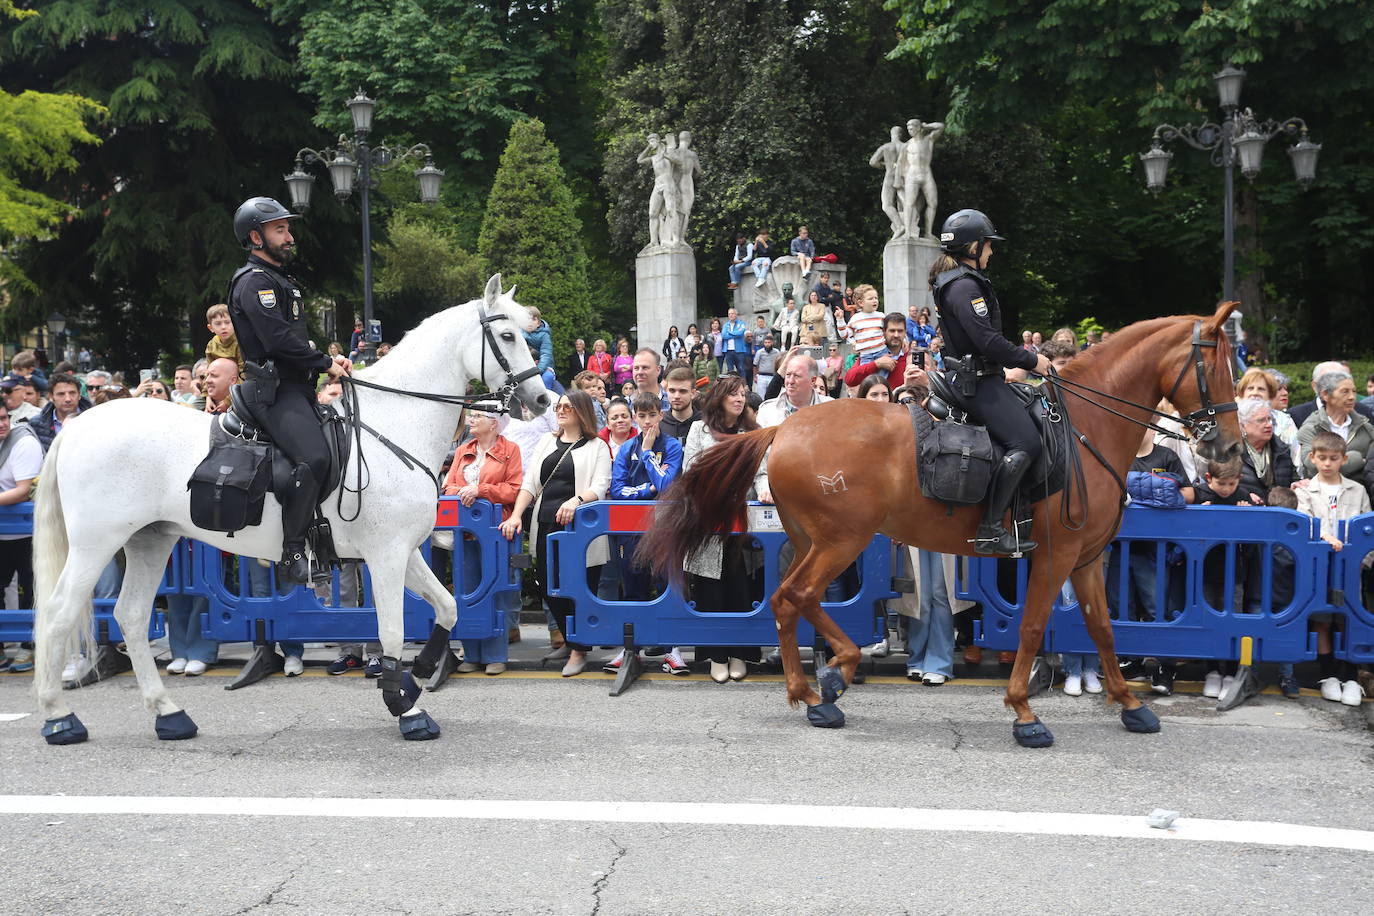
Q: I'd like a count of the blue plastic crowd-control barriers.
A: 5